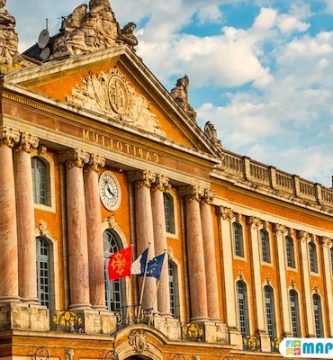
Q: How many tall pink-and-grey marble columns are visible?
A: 8